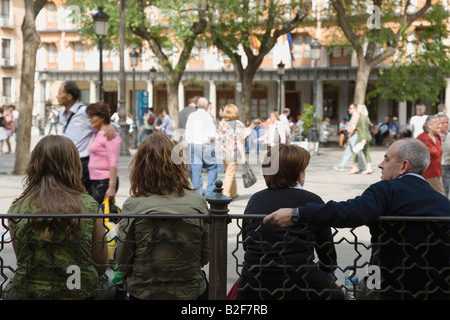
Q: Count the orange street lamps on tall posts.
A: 0